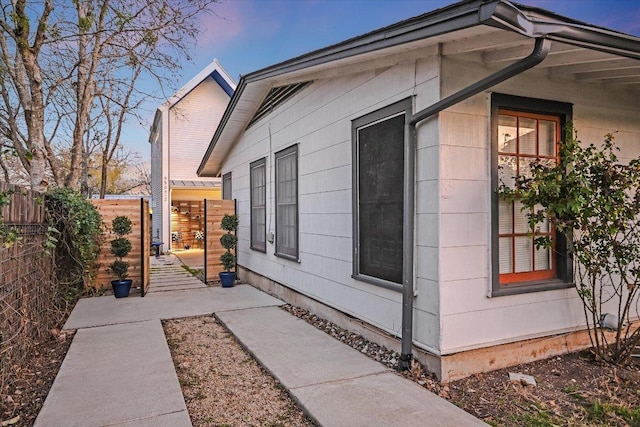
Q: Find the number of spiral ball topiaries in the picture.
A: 2